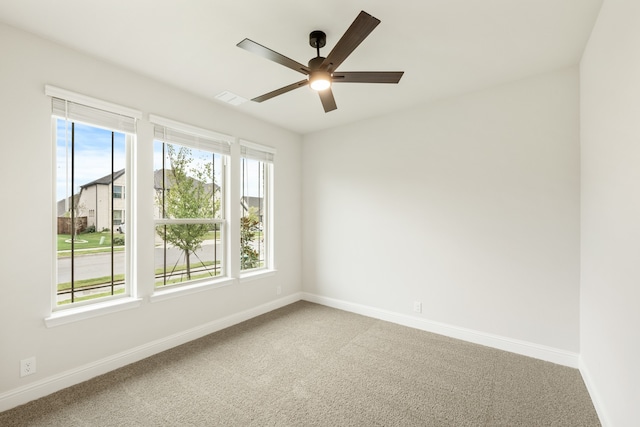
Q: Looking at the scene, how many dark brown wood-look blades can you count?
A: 5